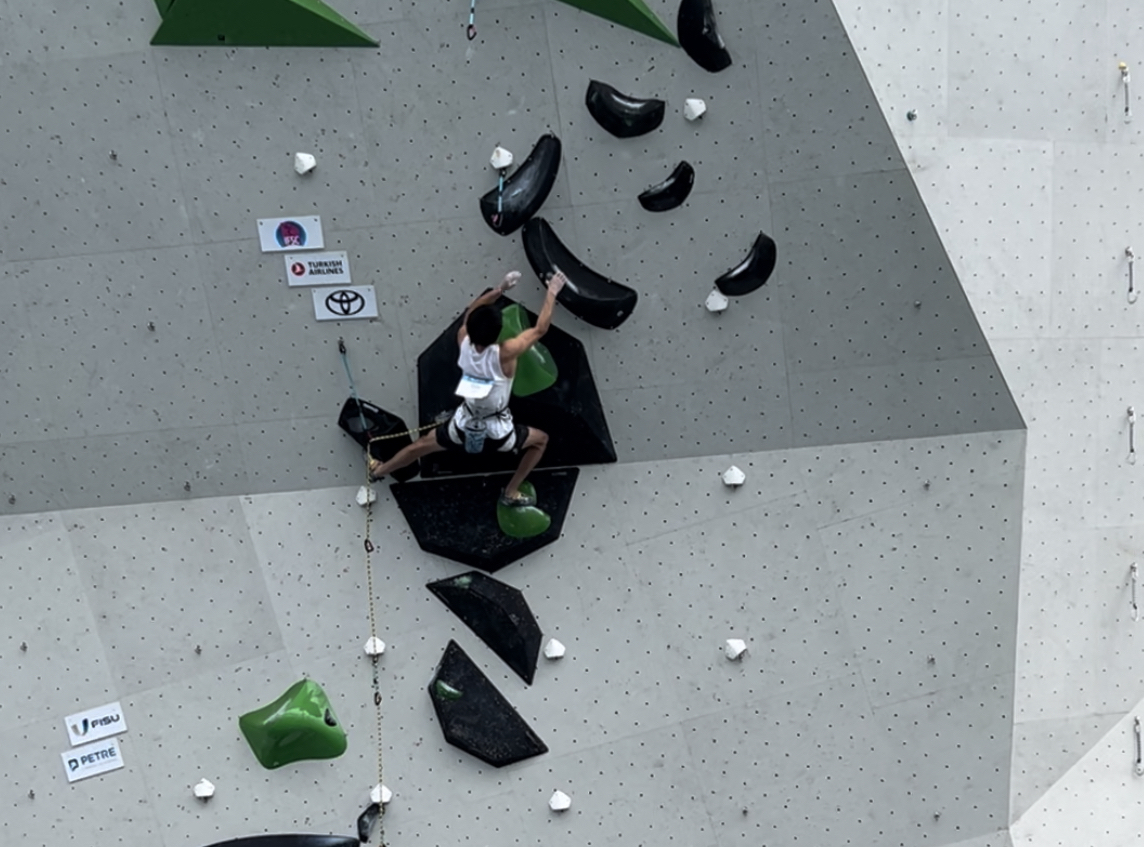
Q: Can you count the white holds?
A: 12